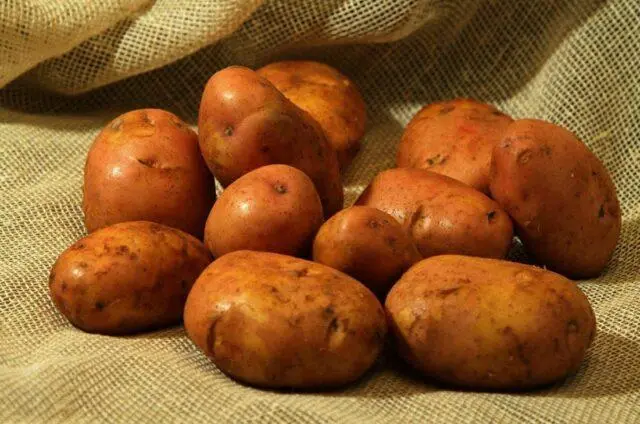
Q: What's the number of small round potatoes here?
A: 2